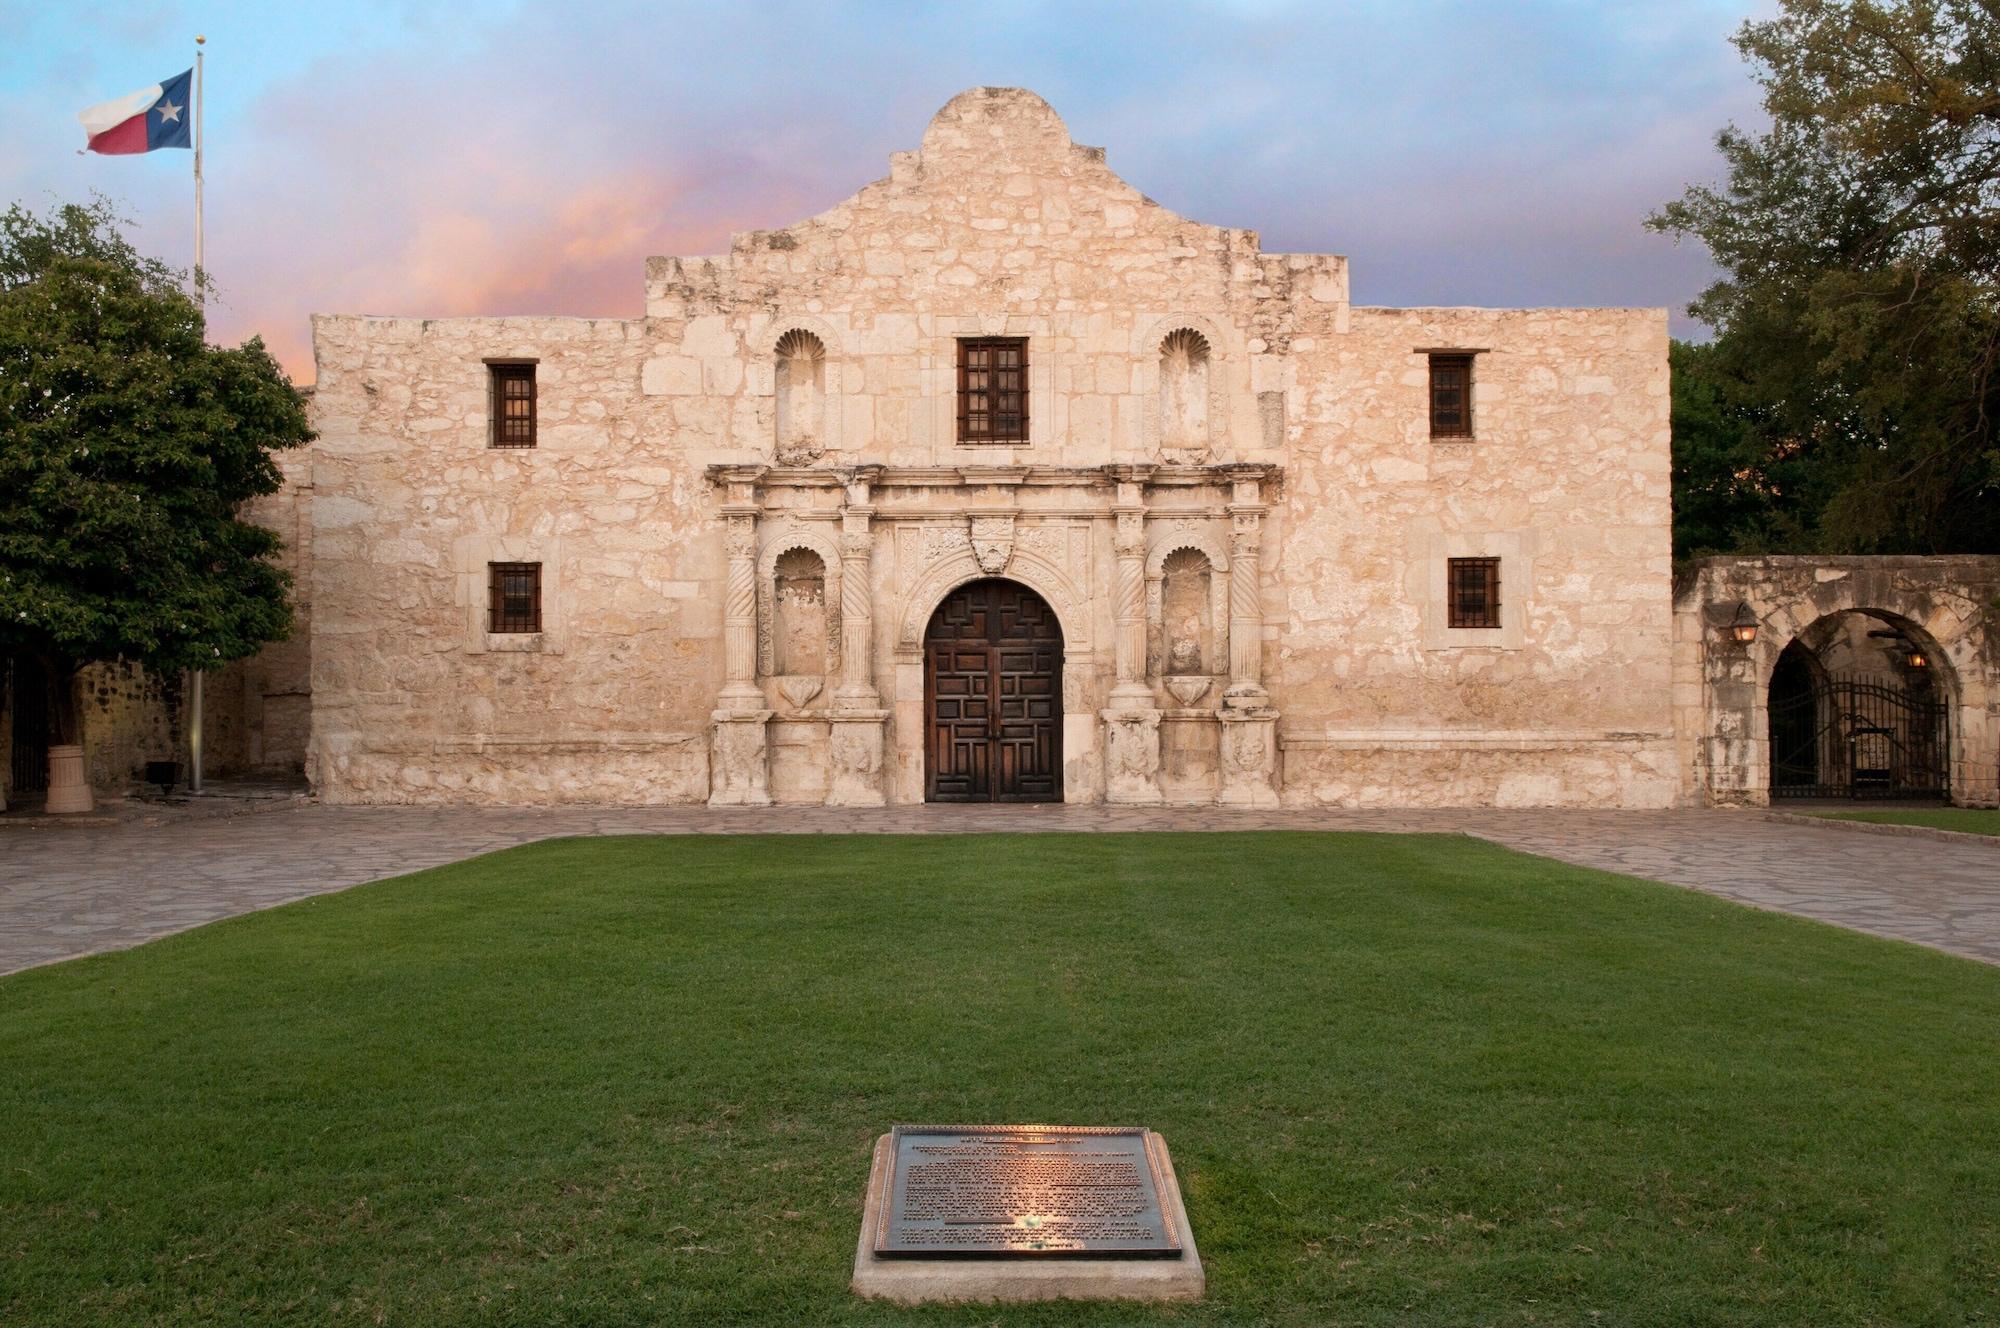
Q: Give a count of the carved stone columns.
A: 4